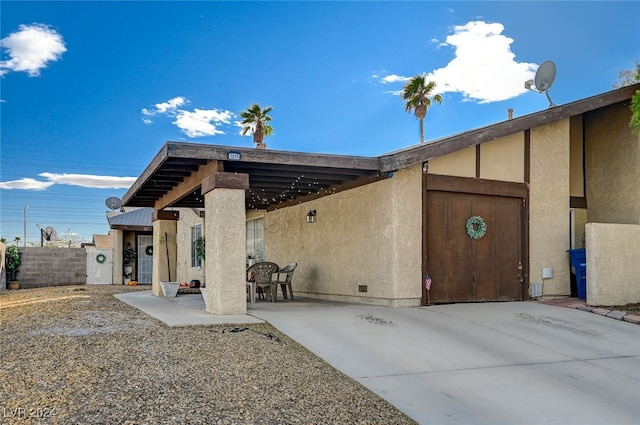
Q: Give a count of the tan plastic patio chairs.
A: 2